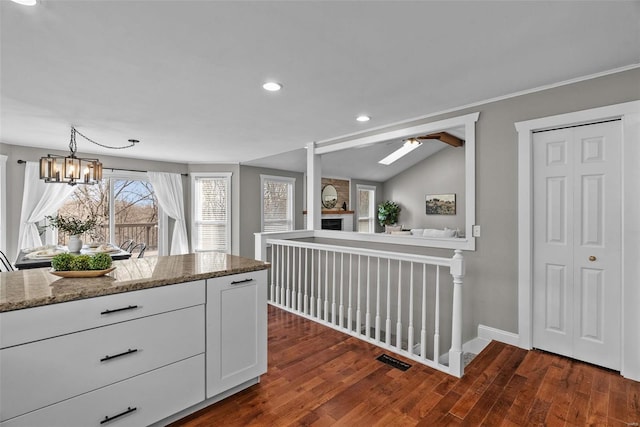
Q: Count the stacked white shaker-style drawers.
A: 3